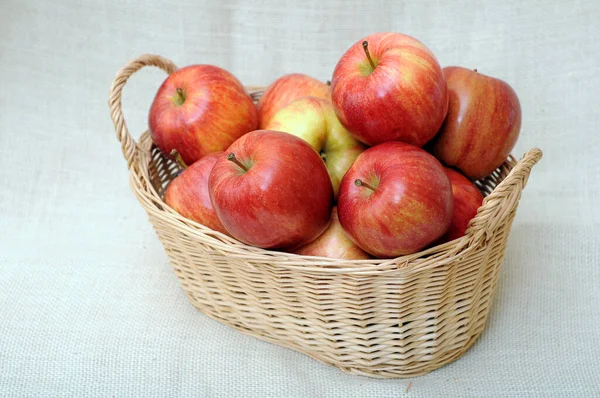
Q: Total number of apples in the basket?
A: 10